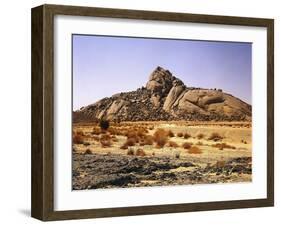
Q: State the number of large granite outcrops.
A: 1